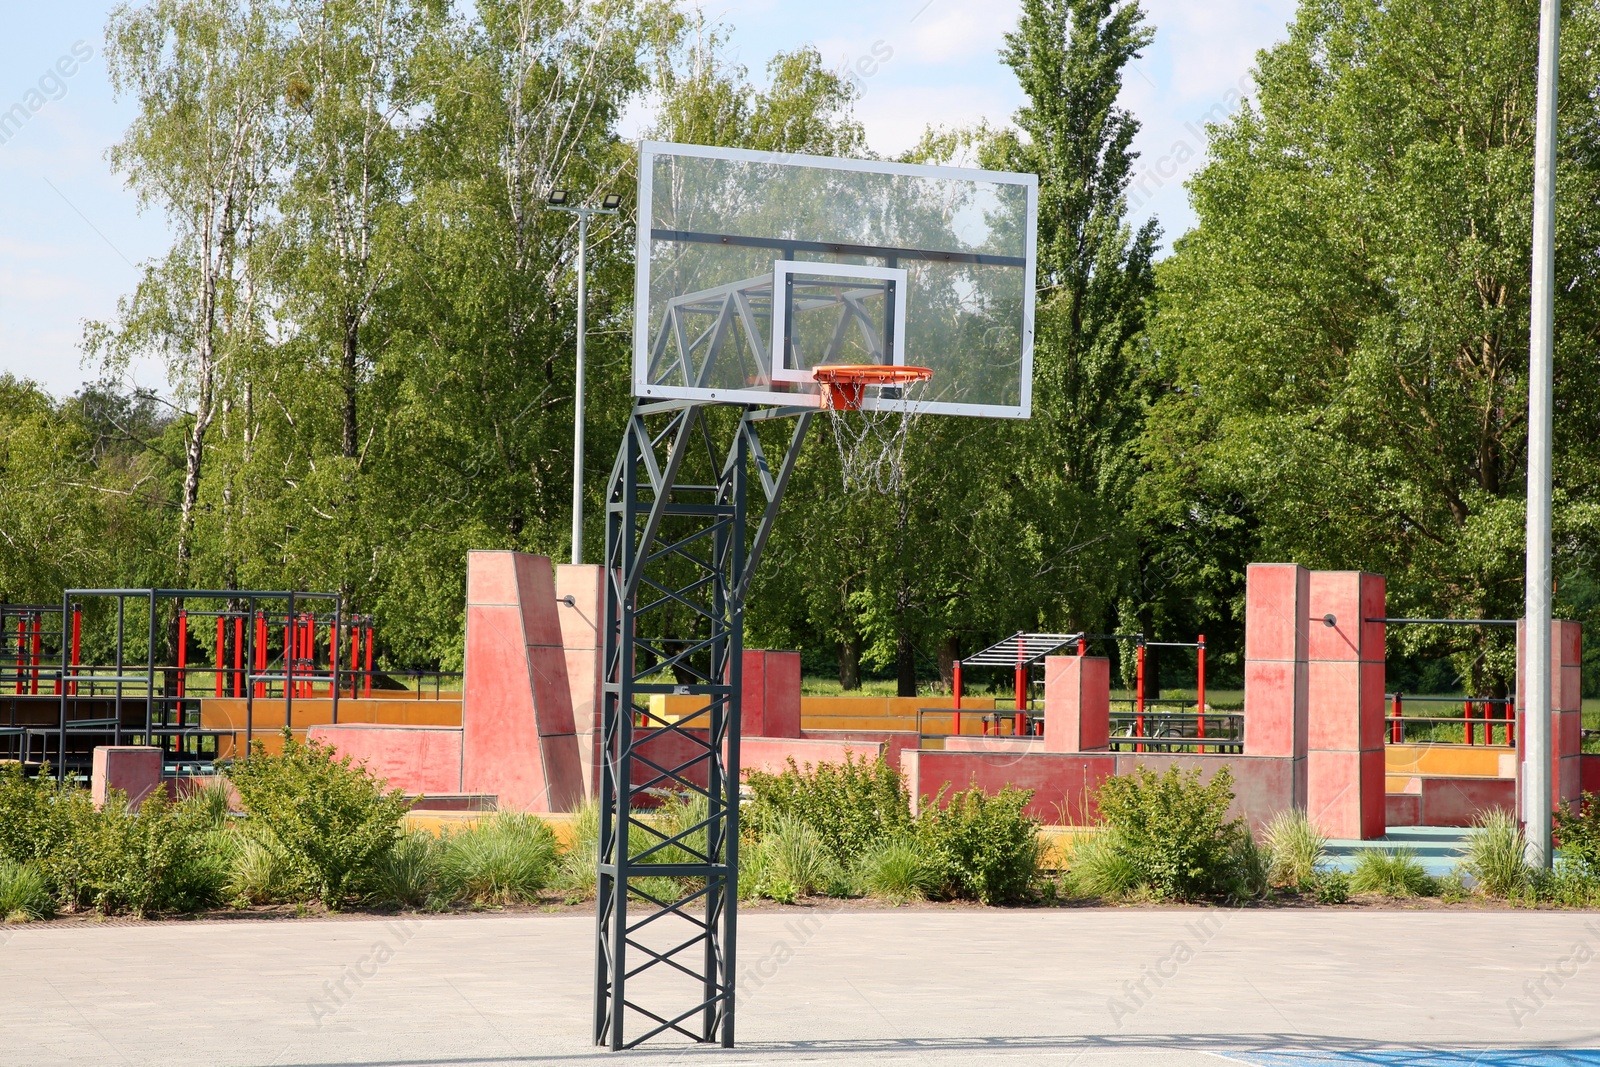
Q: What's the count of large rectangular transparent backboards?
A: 1